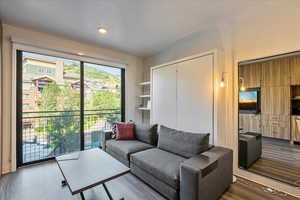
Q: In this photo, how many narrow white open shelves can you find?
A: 3